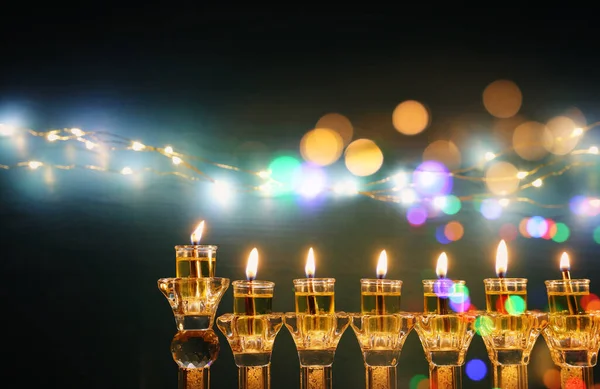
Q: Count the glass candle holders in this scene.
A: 7